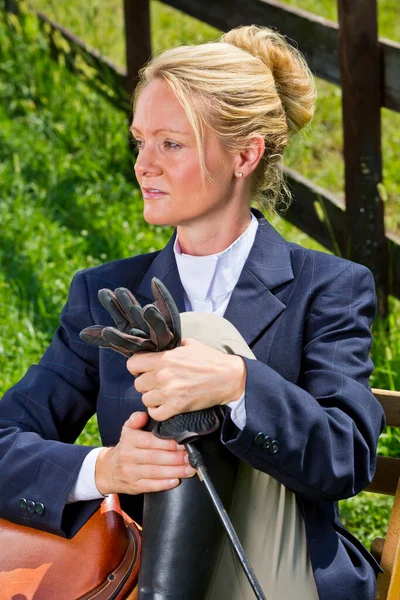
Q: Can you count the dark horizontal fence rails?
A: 2